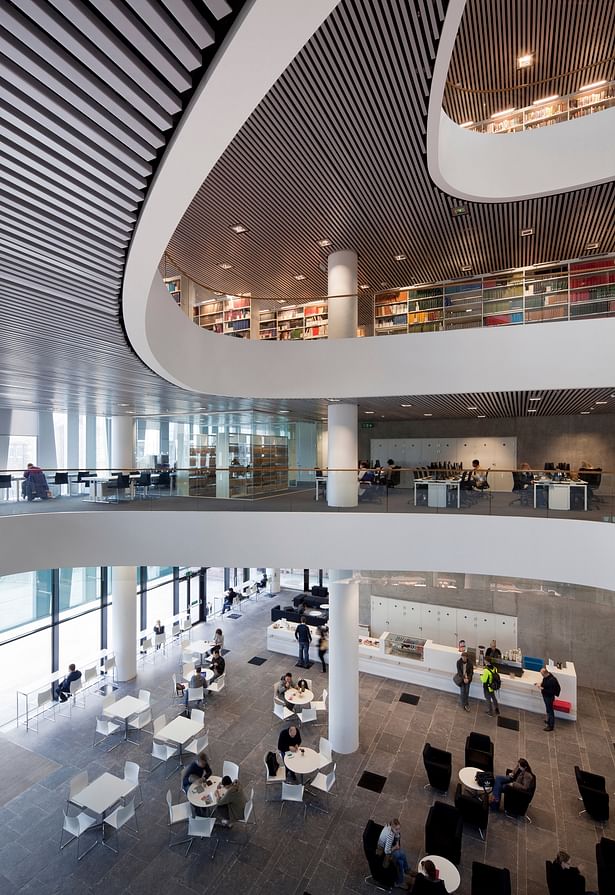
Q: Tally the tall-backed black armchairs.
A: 11